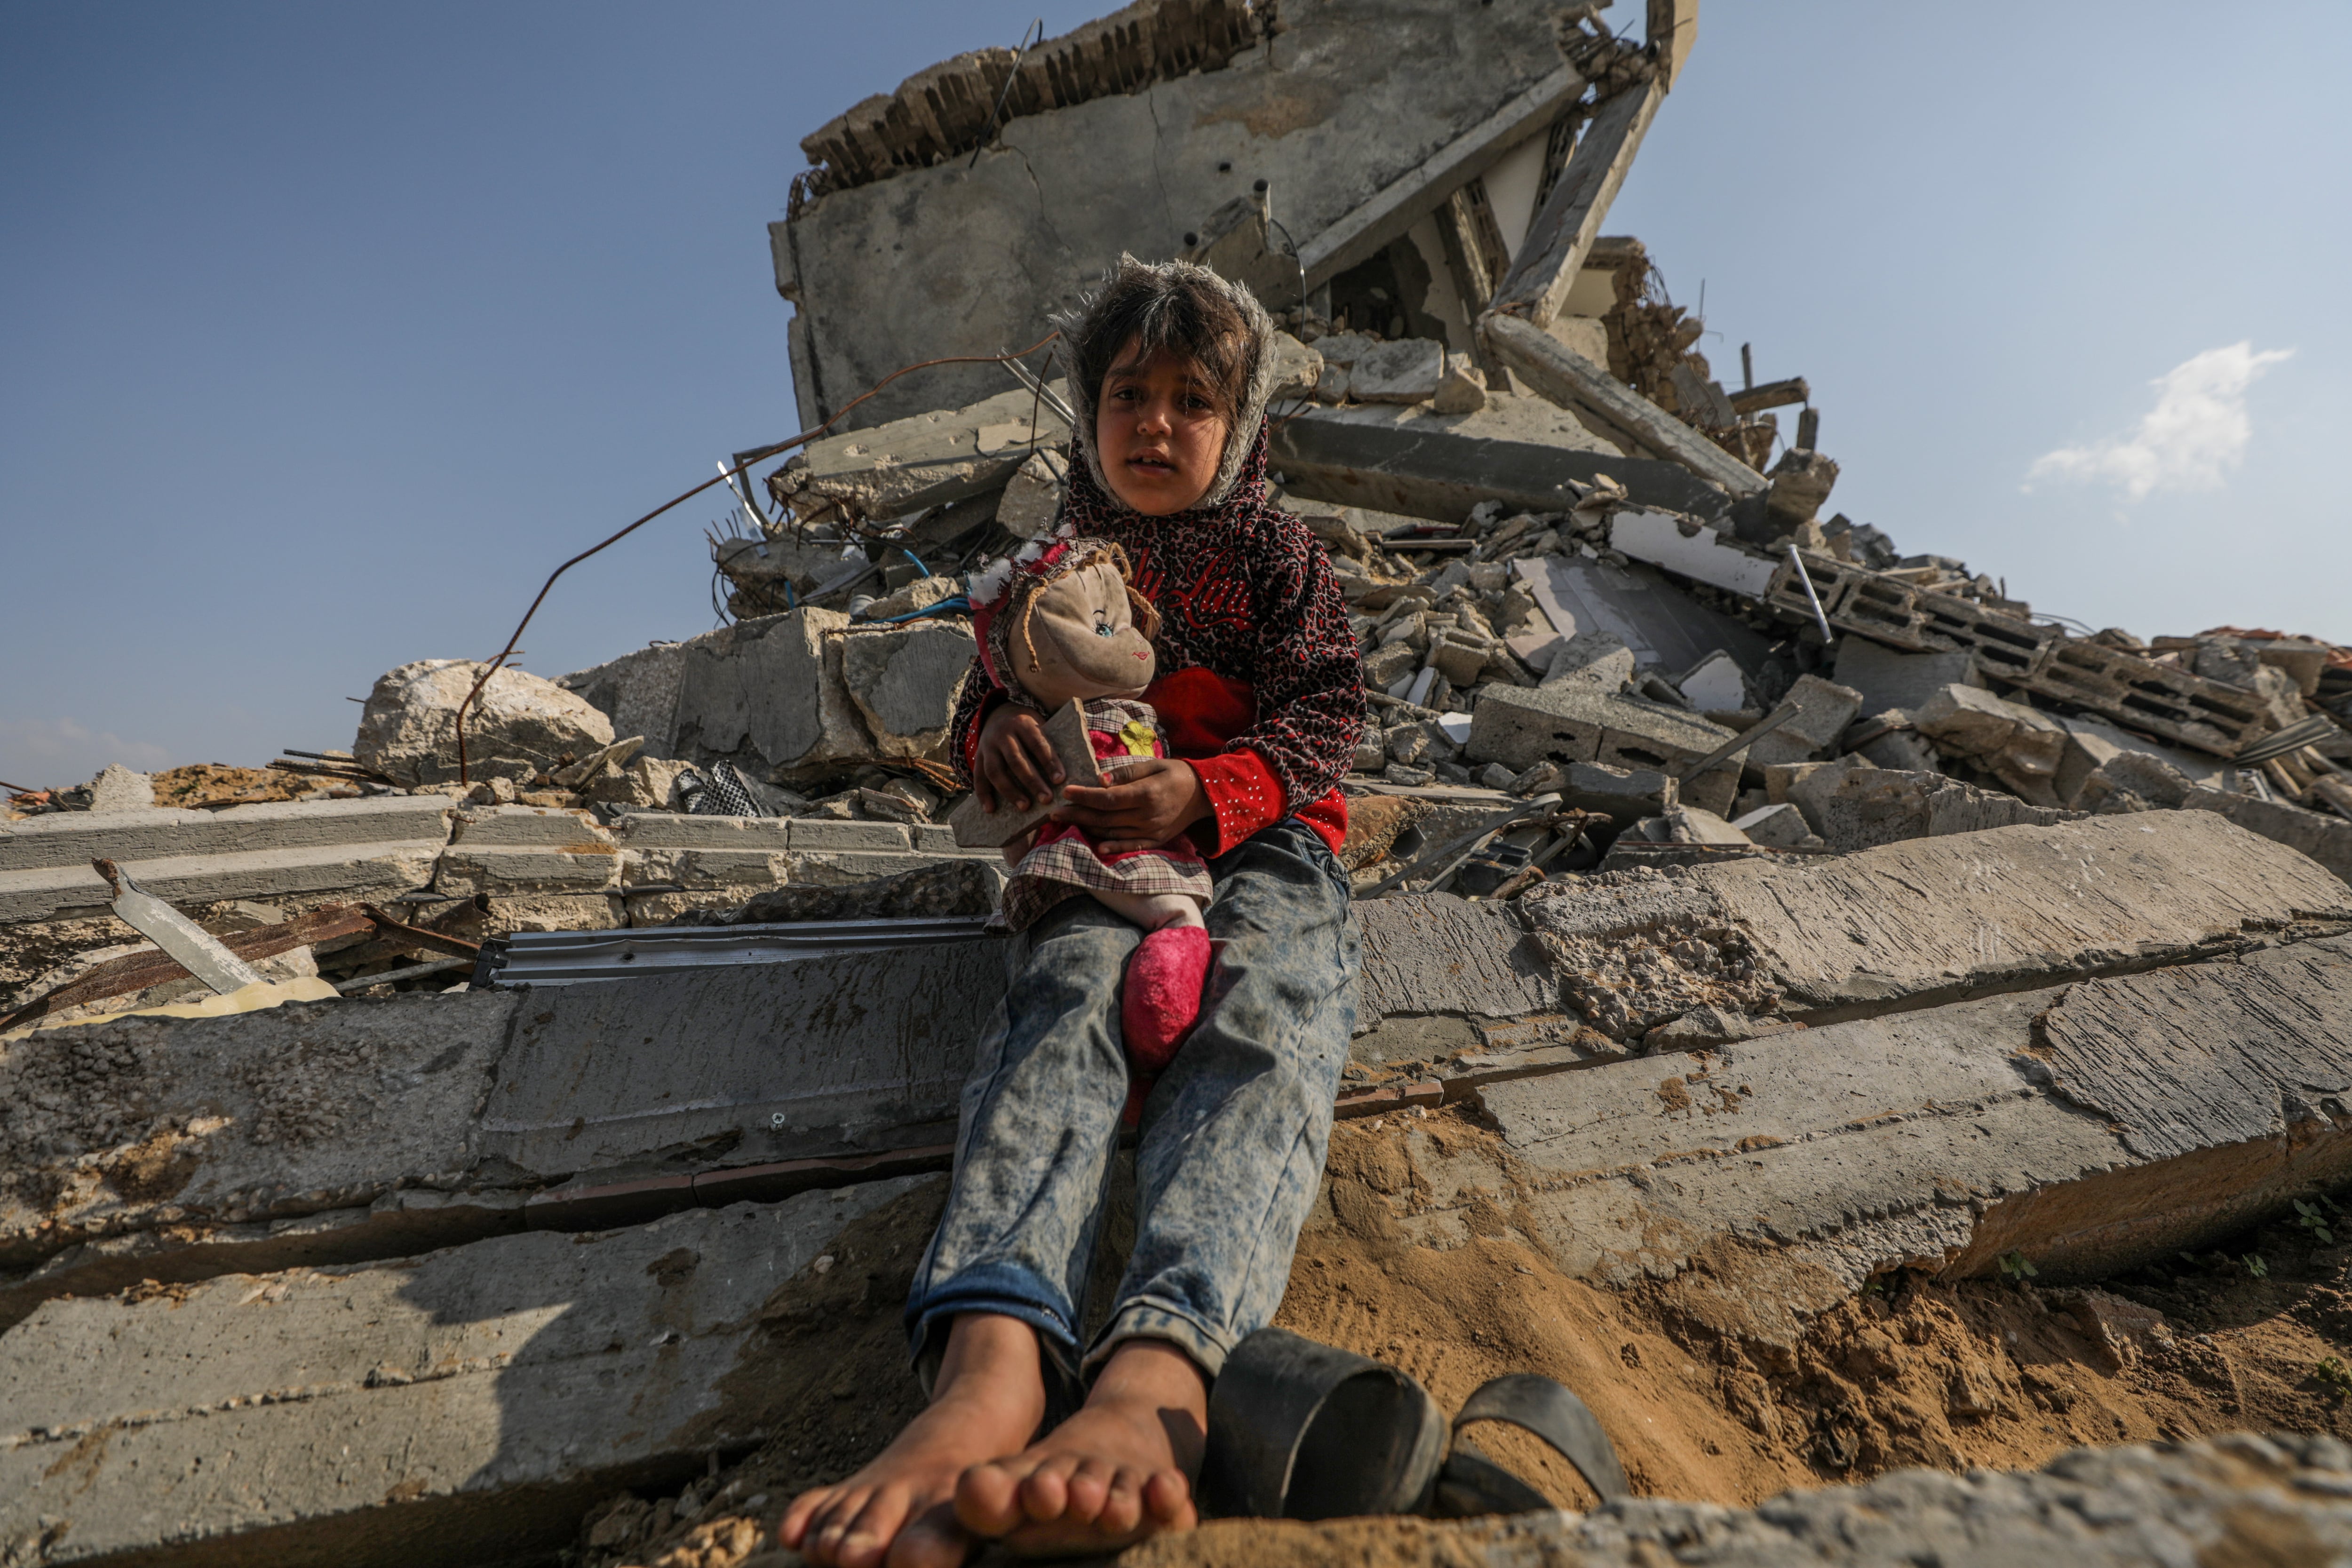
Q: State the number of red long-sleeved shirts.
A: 1